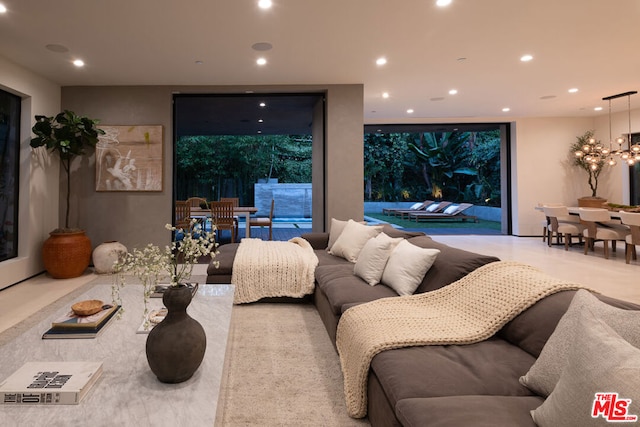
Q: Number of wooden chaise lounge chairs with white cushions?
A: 3